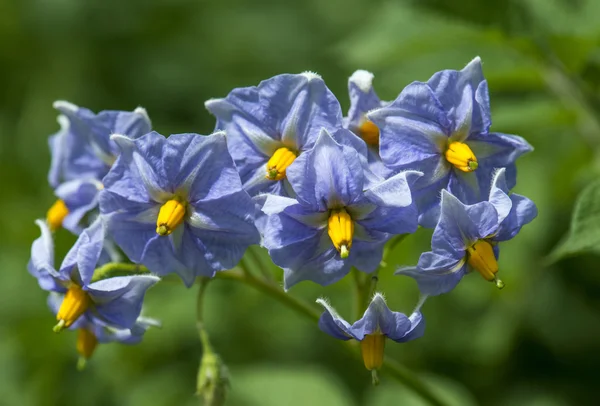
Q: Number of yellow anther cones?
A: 10